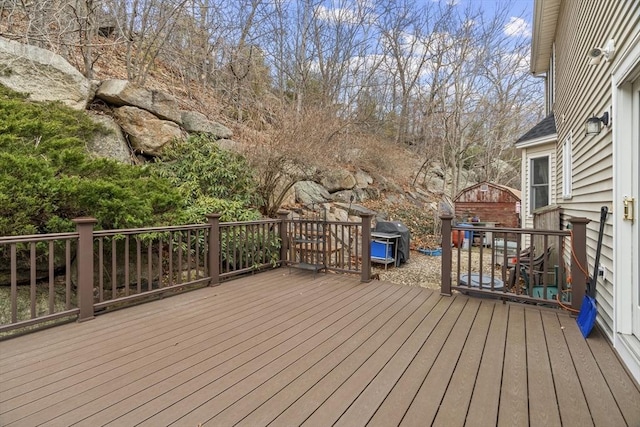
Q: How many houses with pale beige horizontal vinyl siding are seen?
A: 1